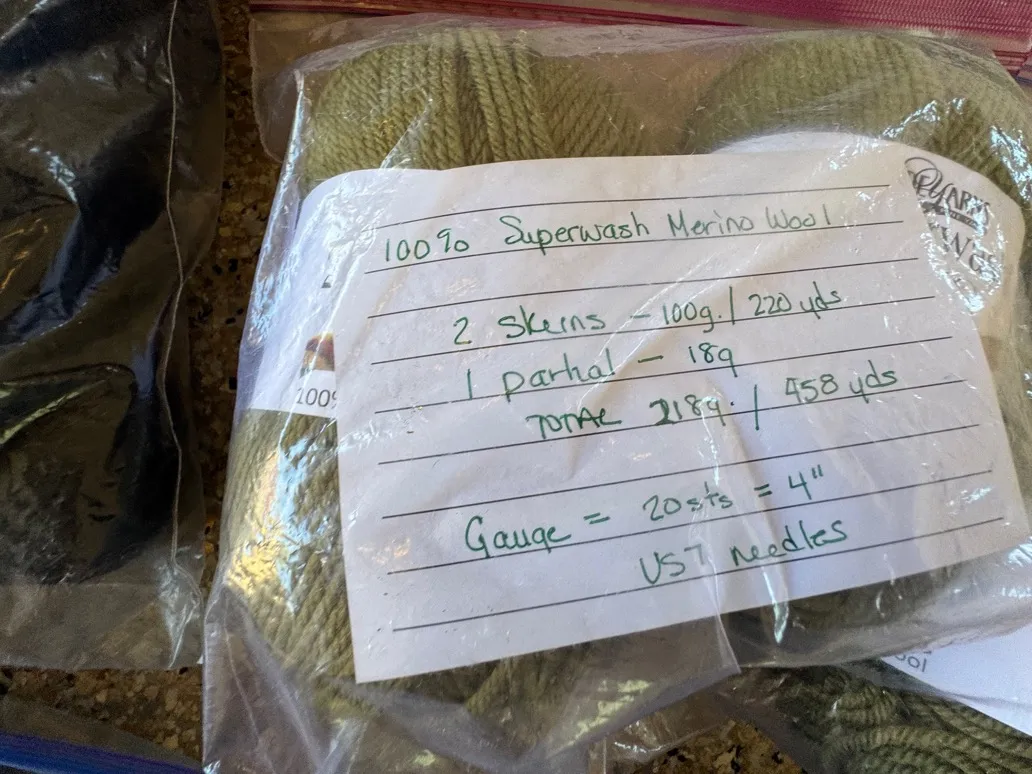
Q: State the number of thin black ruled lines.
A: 9